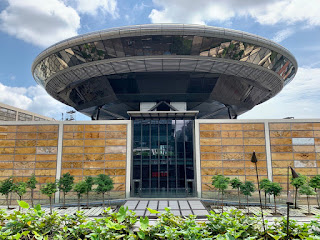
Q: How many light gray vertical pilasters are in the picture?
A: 4